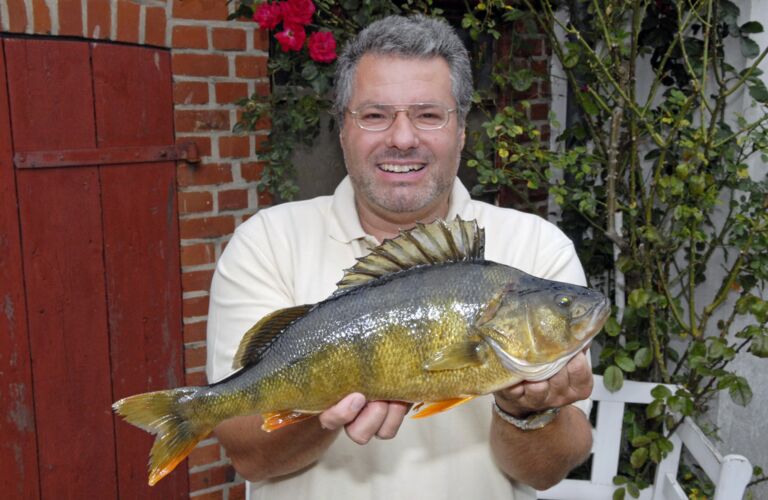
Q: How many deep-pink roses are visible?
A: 4